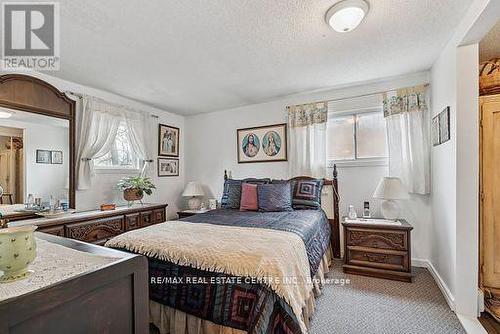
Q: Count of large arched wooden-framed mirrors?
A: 1